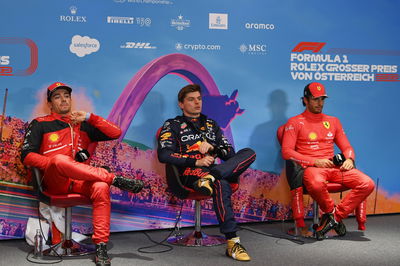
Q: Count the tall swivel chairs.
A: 3